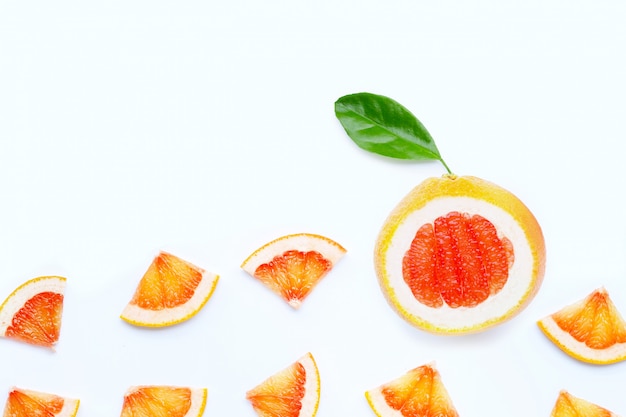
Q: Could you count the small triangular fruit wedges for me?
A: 9